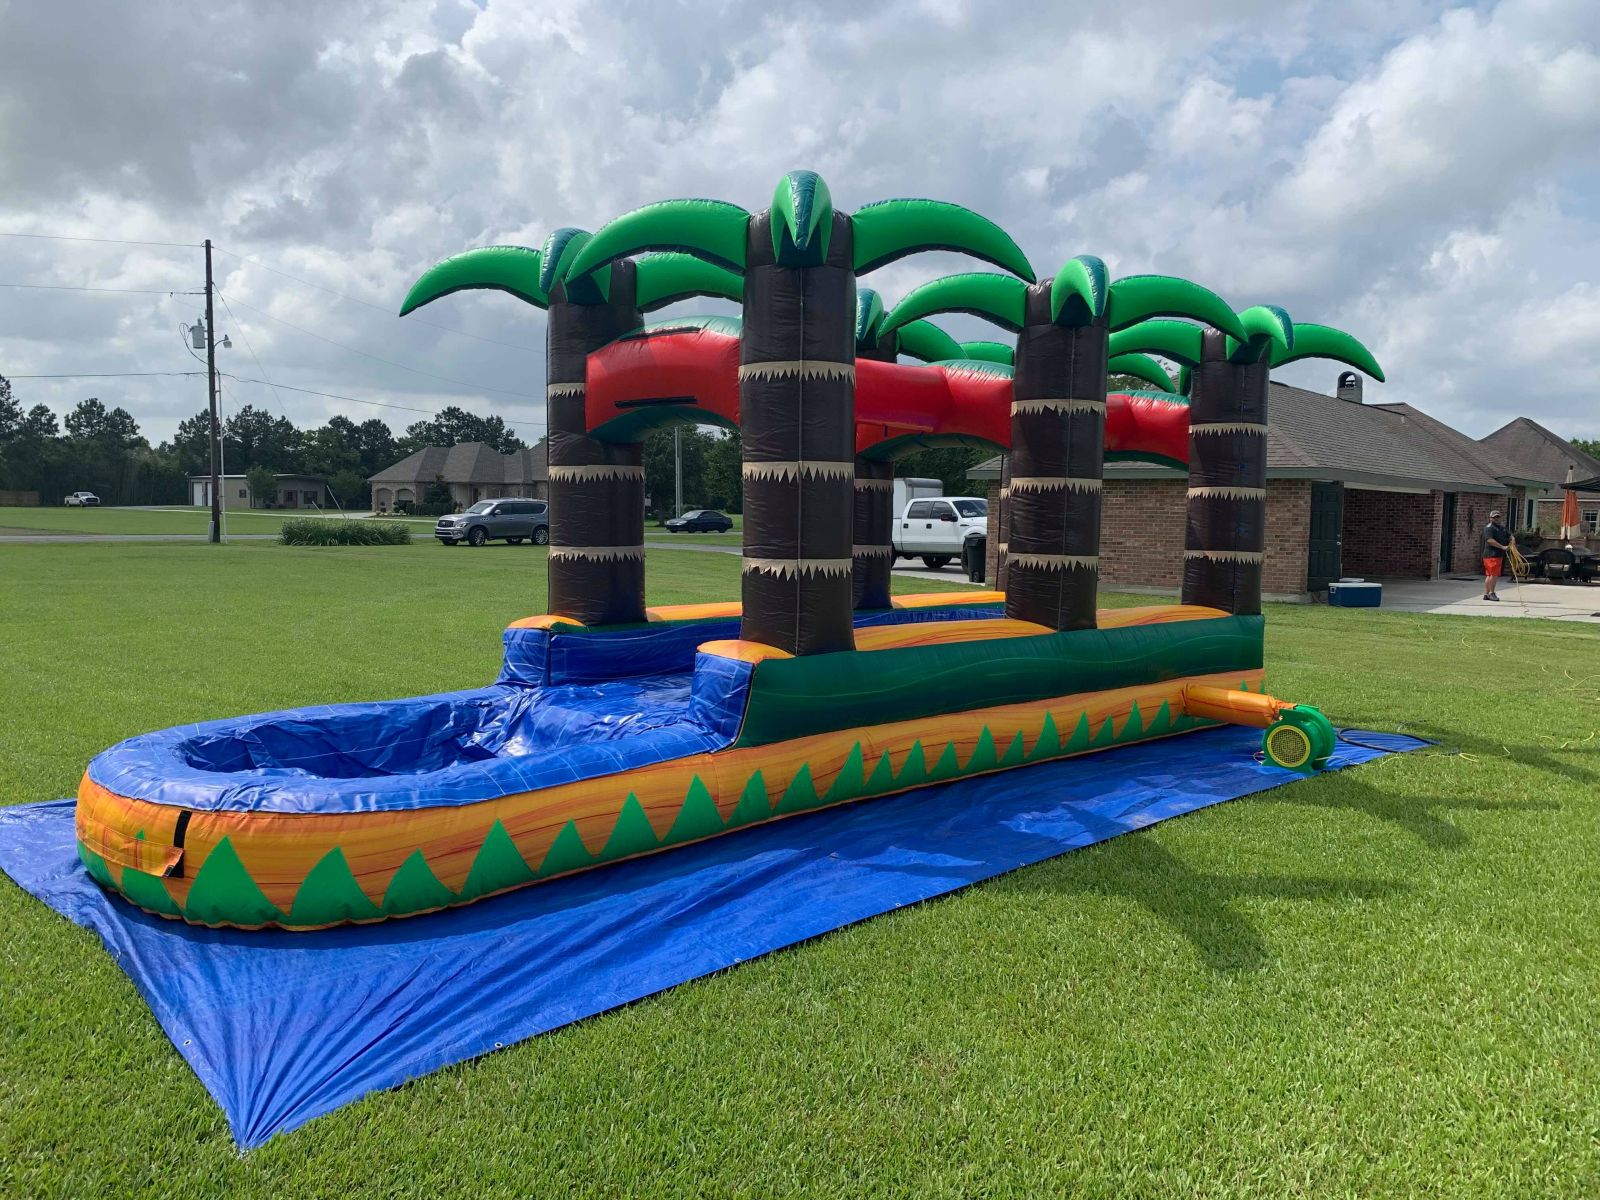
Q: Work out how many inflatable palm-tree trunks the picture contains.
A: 6